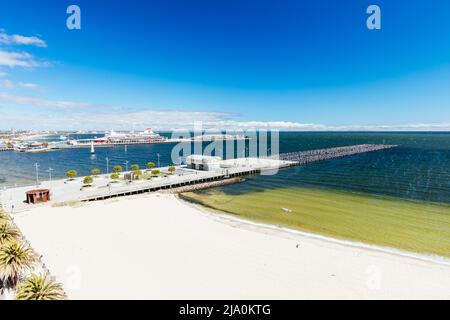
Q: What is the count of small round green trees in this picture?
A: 10